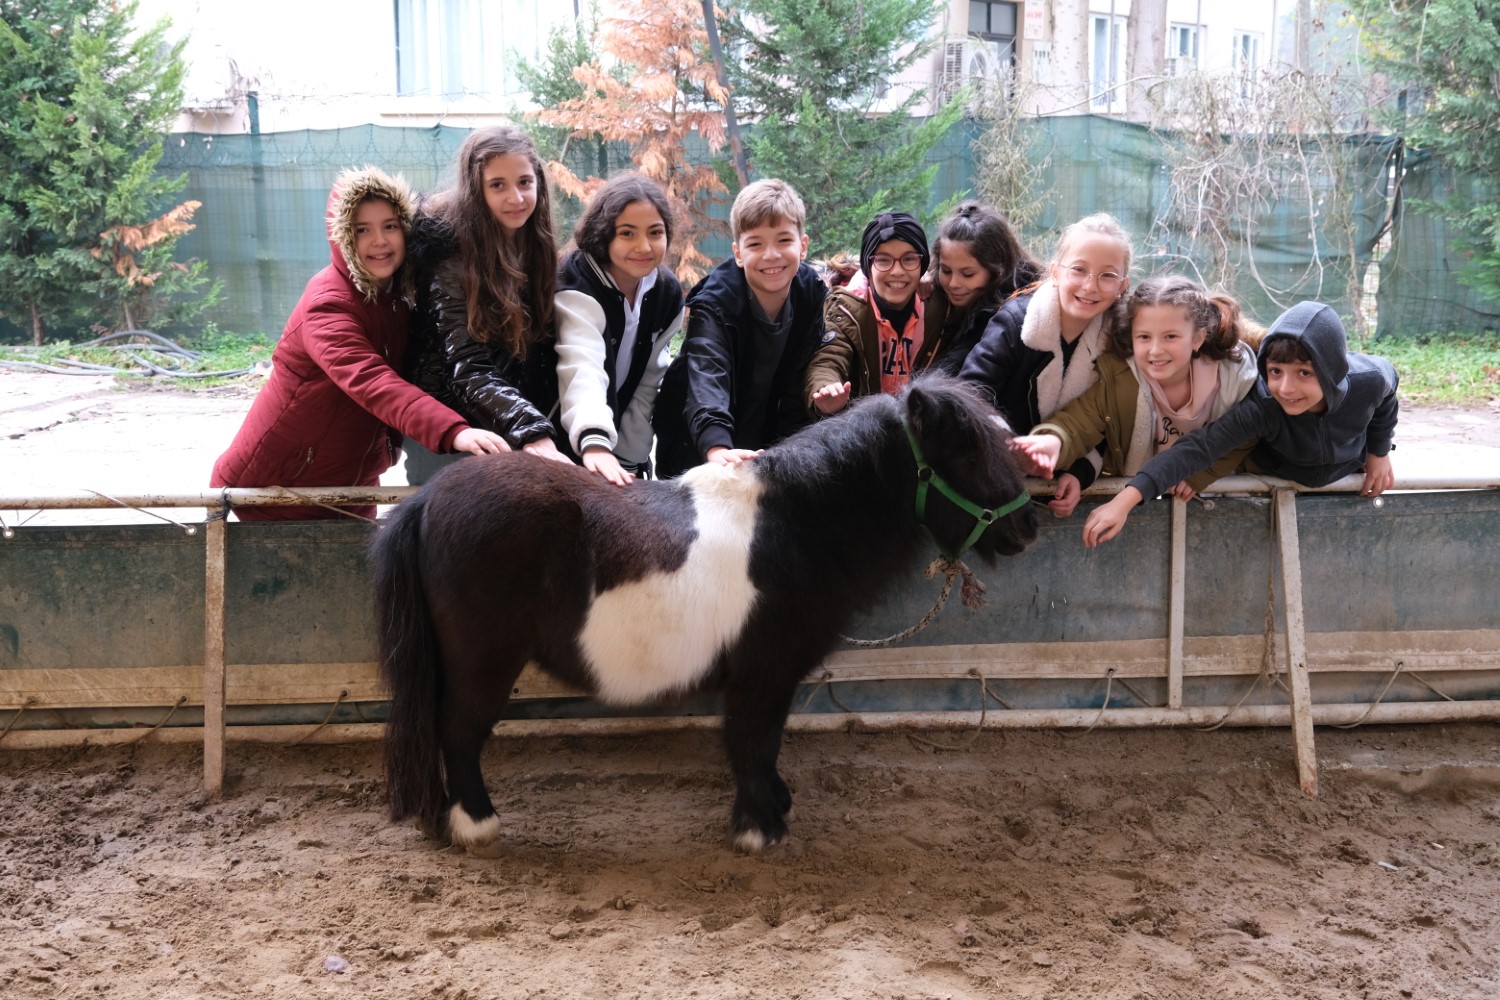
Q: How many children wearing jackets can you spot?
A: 9